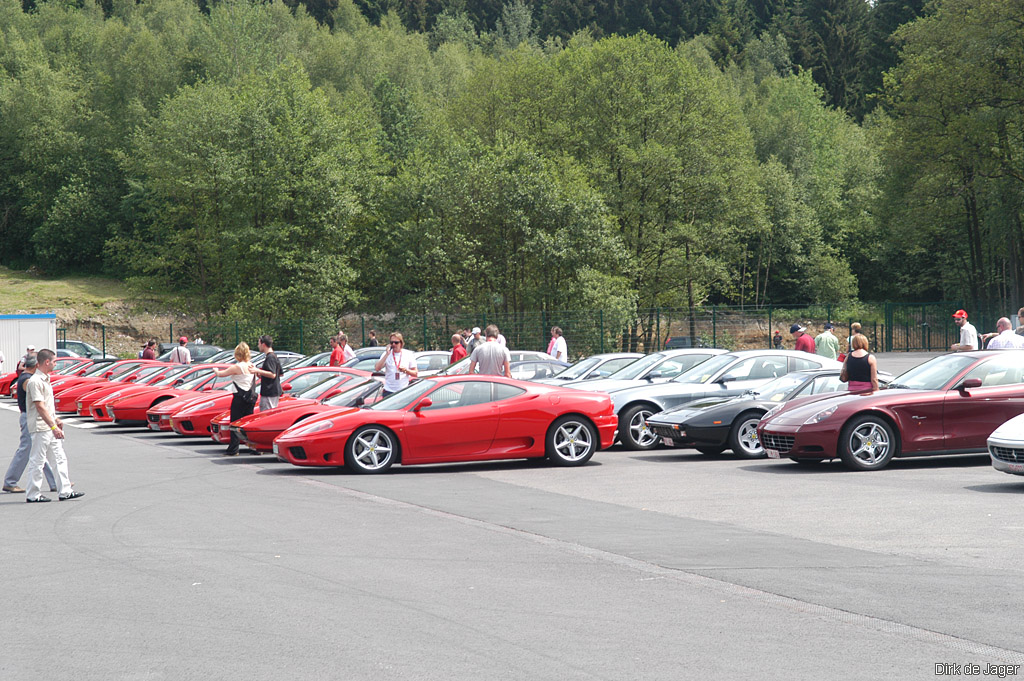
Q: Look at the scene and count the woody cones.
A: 0